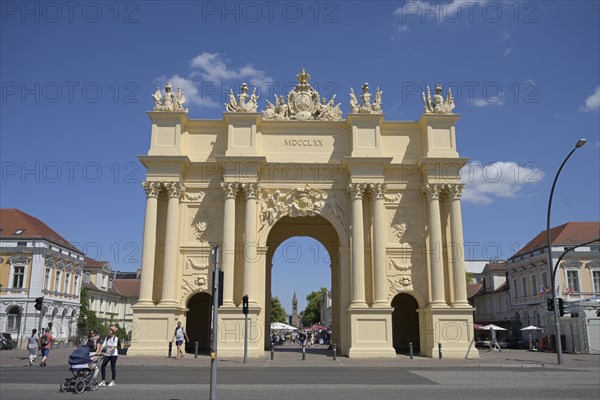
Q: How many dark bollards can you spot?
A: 7